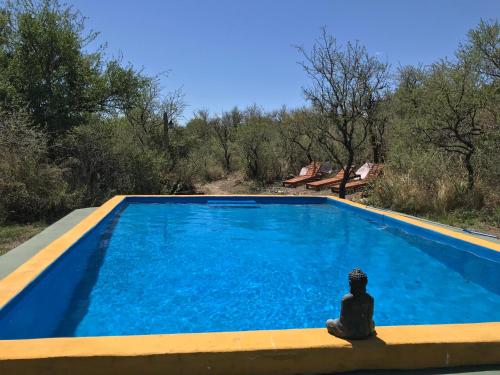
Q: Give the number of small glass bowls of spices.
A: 0